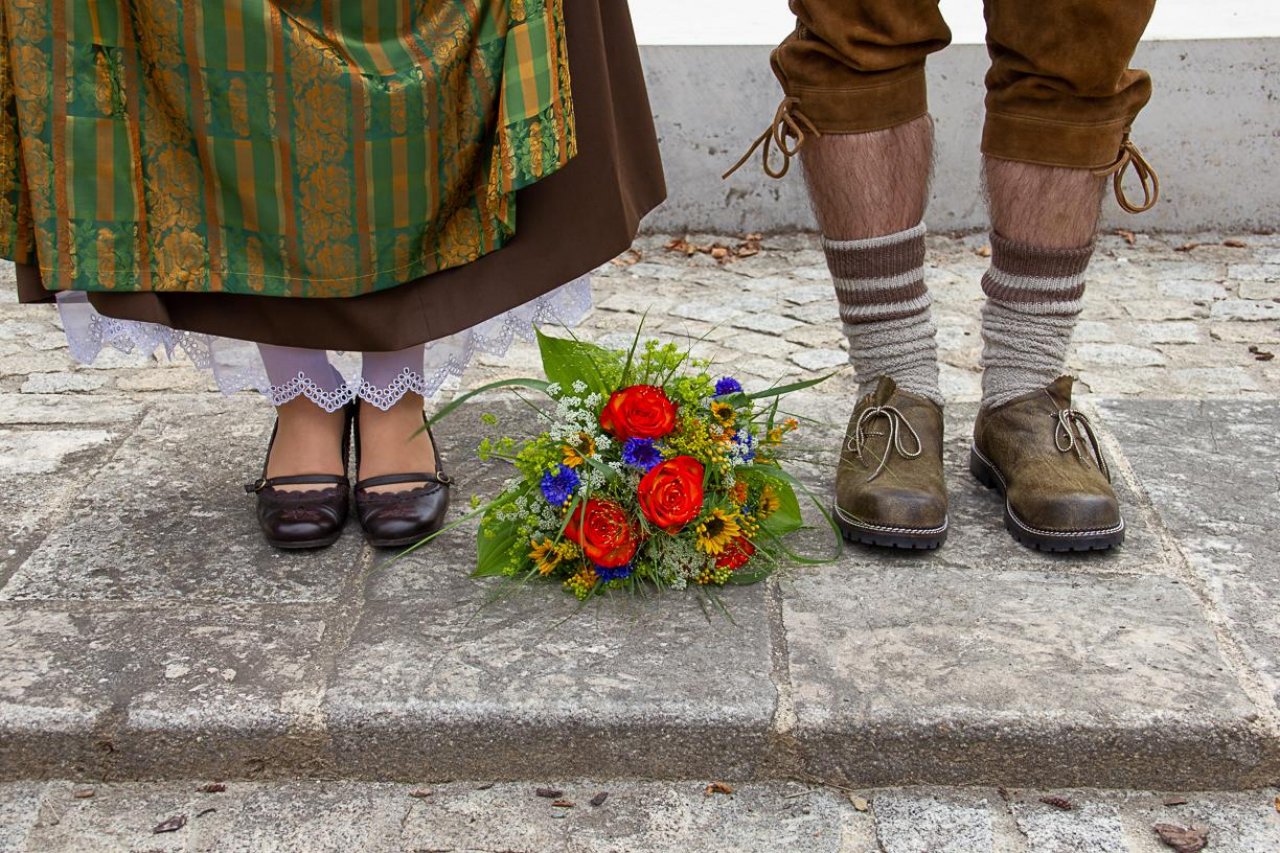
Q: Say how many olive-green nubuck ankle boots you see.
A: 2